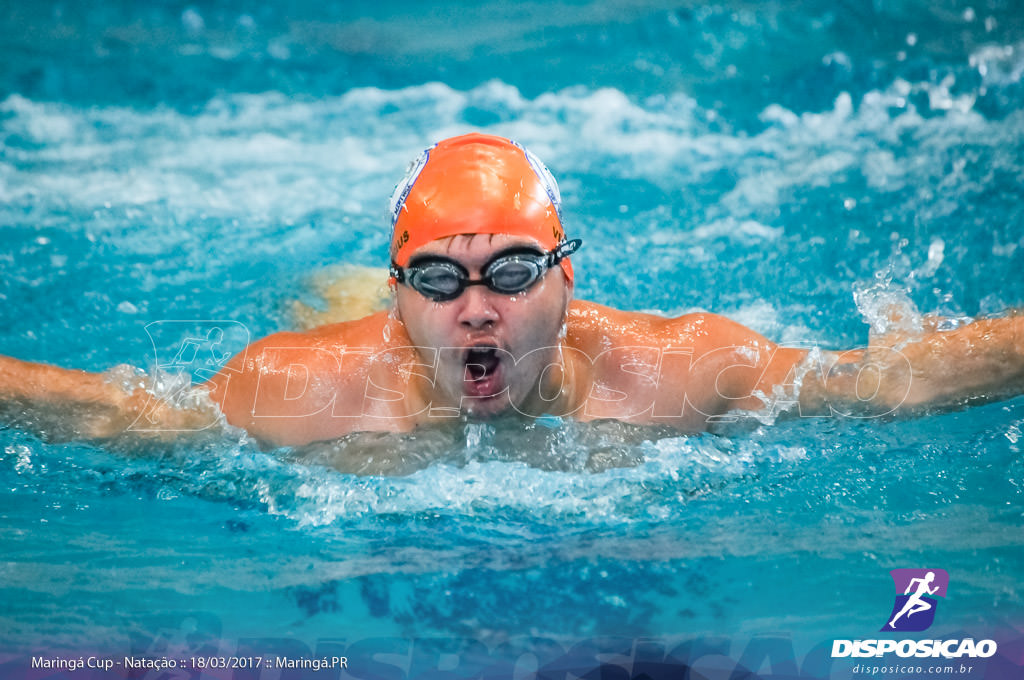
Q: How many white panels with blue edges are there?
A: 2